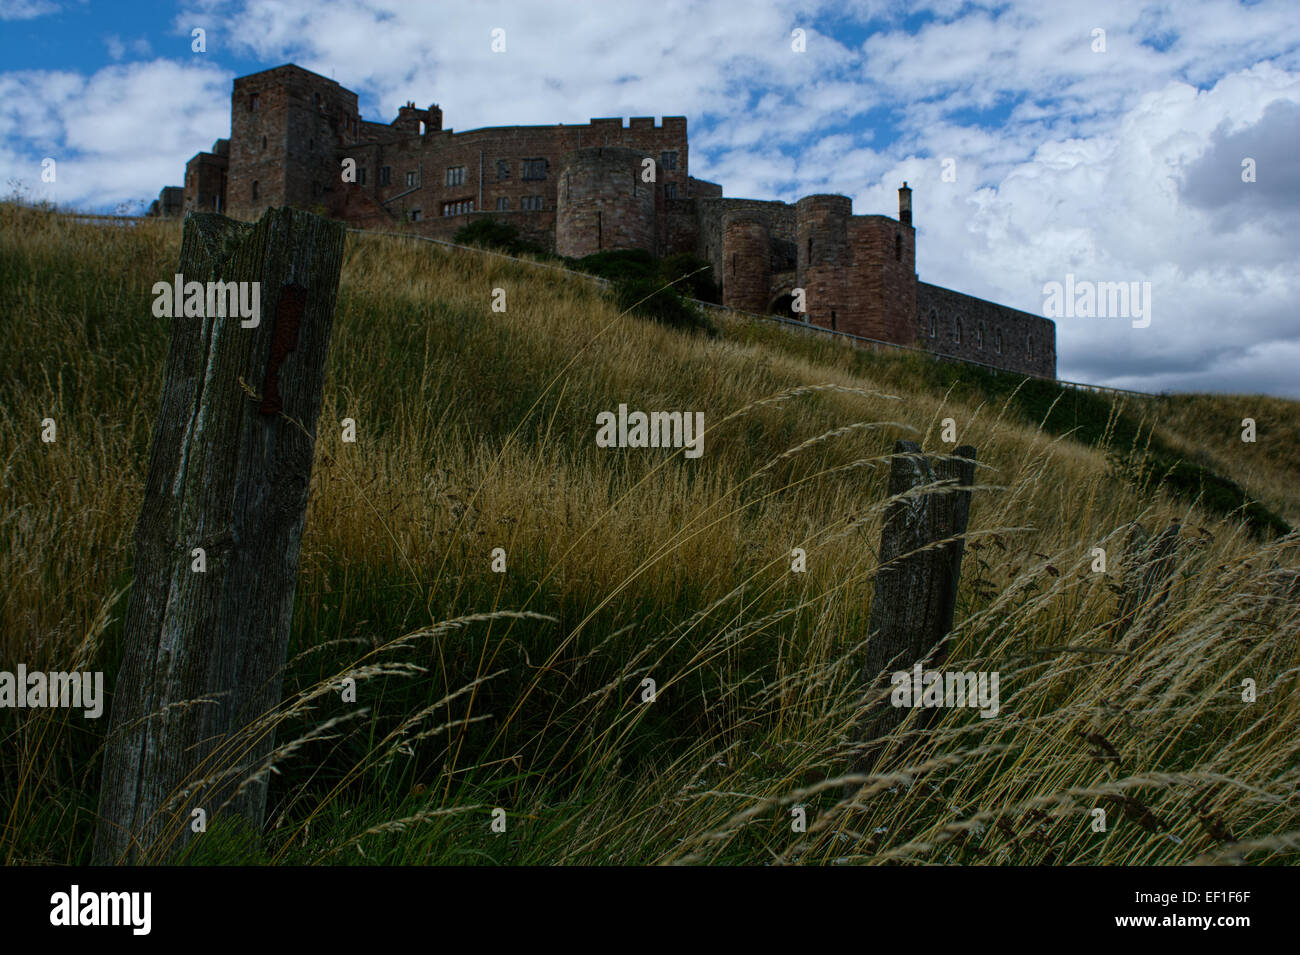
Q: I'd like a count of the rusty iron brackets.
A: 1